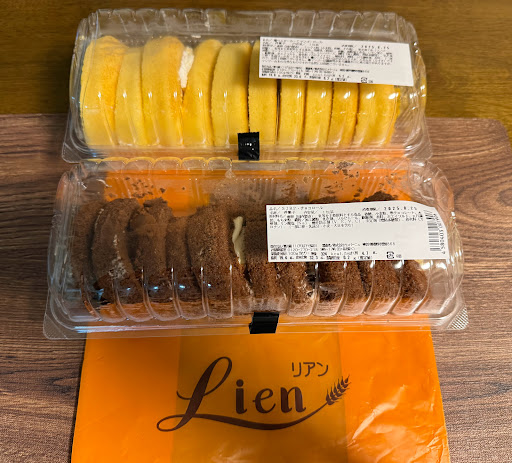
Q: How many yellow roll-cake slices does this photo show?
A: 10